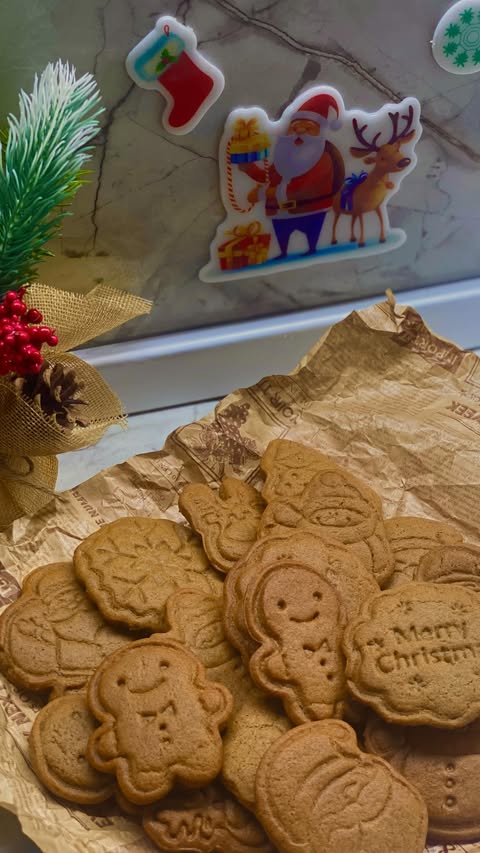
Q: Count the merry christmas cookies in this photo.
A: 1